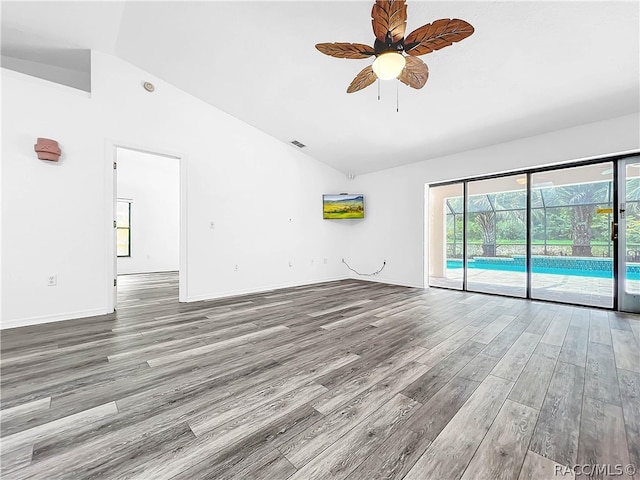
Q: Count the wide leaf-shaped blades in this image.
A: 5